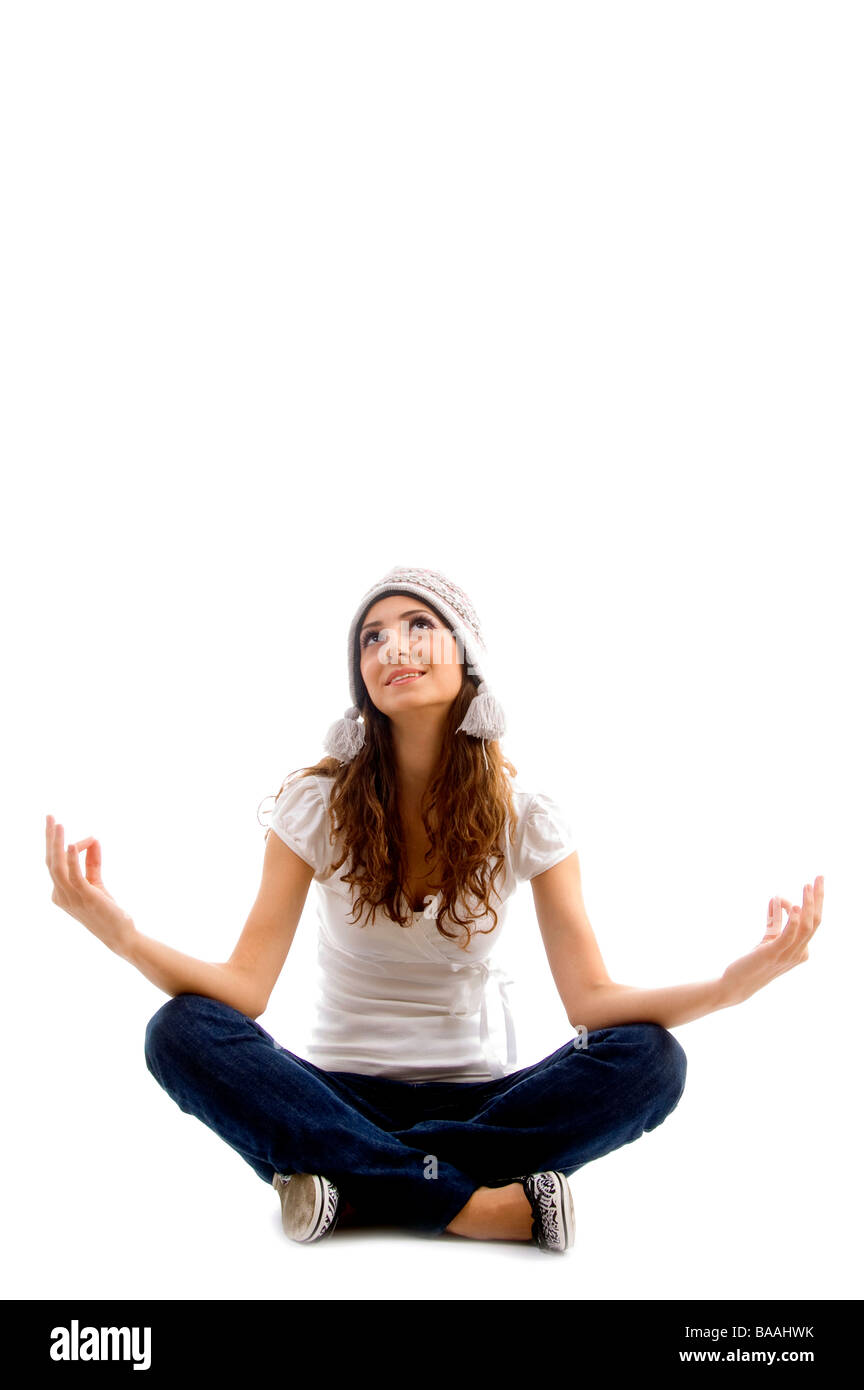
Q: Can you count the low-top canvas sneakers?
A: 2